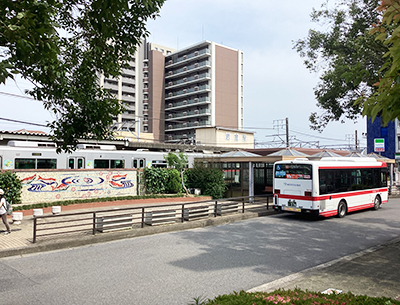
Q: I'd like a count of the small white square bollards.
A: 3